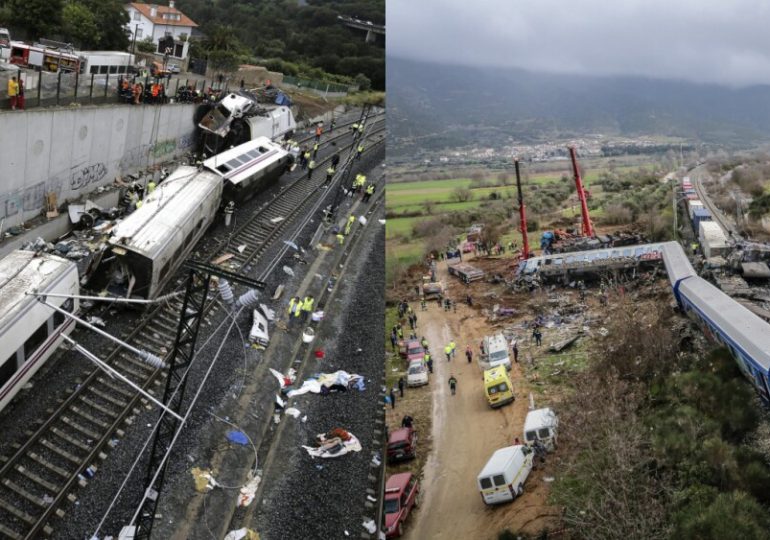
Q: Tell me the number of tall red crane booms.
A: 2